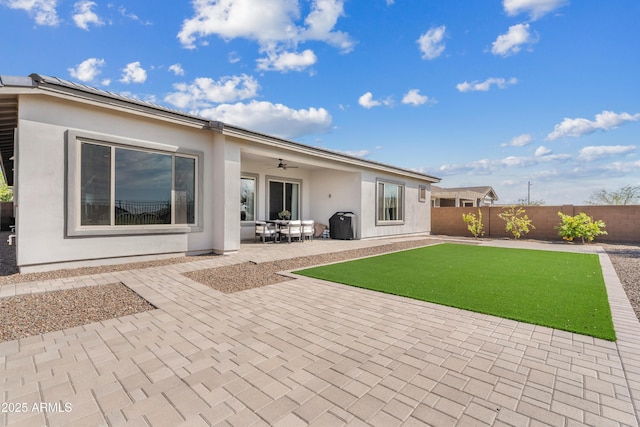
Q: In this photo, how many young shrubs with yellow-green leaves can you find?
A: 3